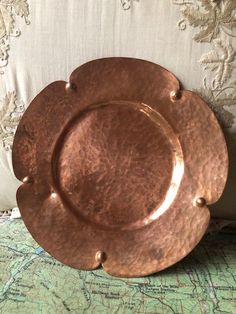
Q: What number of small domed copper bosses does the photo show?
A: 5